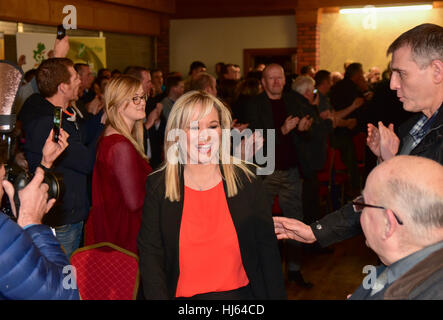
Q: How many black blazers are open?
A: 1